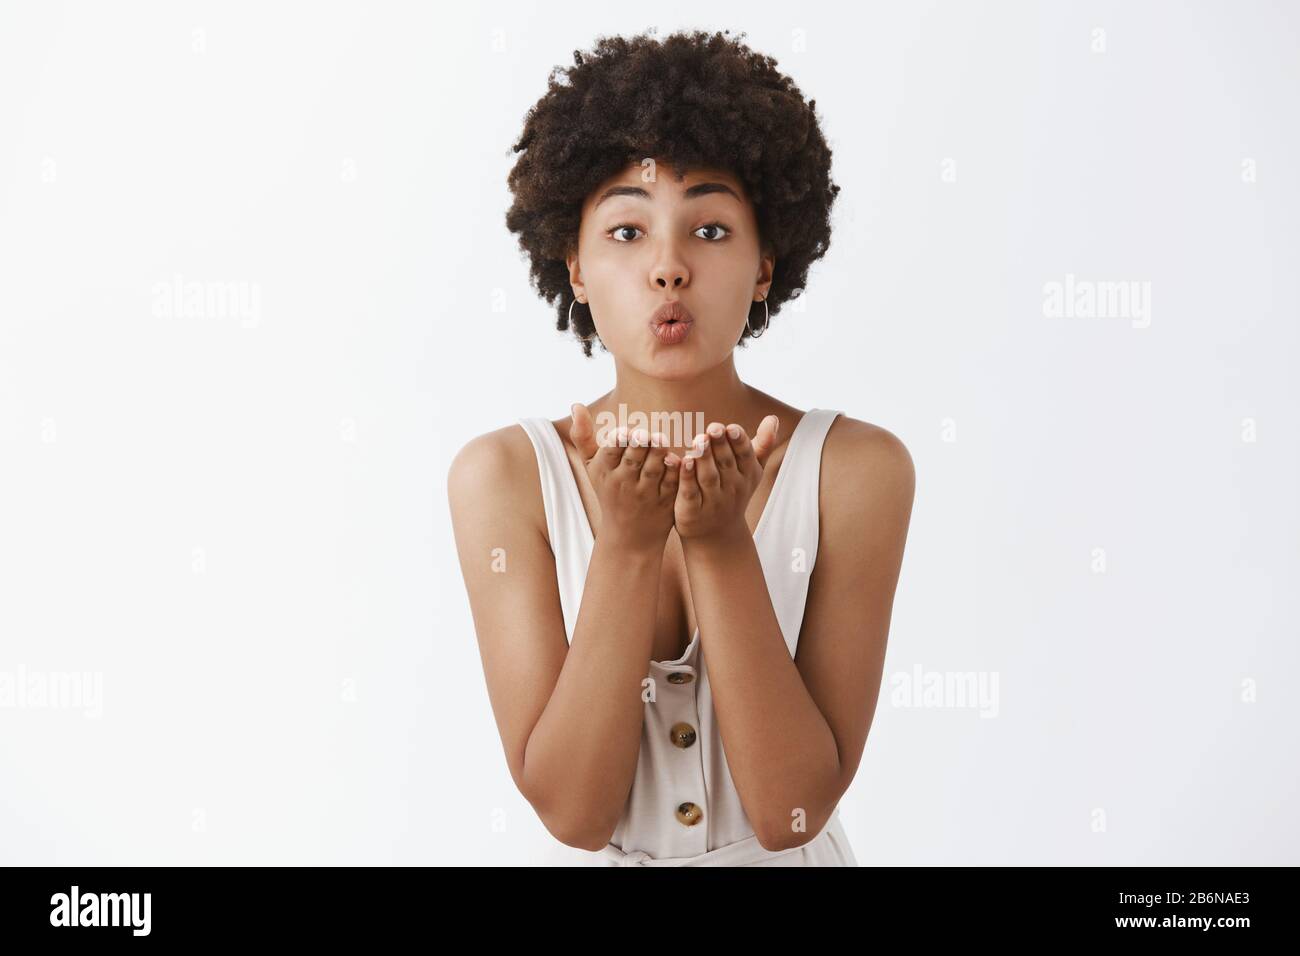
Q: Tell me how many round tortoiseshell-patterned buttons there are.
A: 3